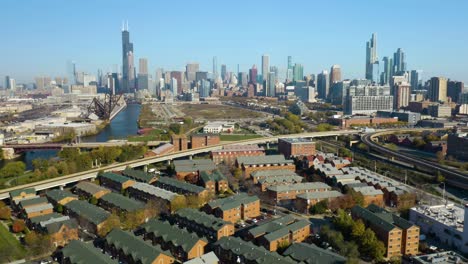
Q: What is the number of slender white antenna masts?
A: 2